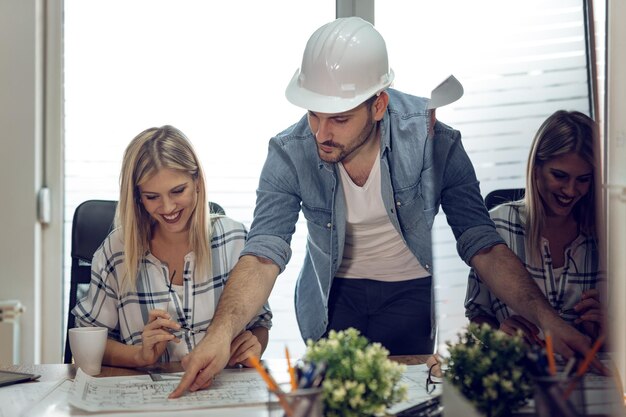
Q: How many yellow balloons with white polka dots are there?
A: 0